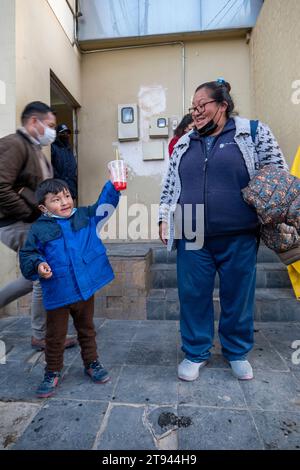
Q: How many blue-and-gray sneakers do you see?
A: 2